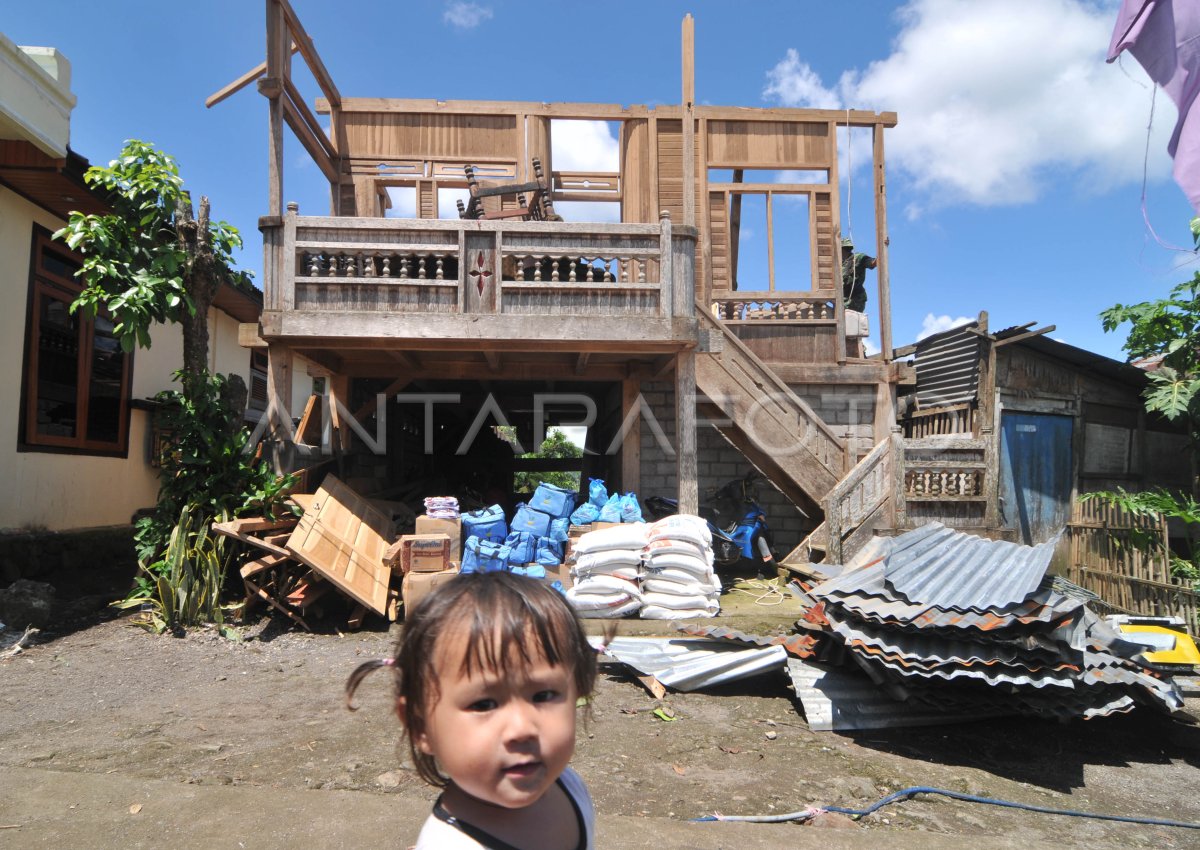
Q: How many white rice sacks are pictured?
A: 13